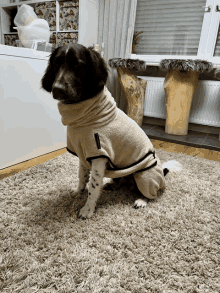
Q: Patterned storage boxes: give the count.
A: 5